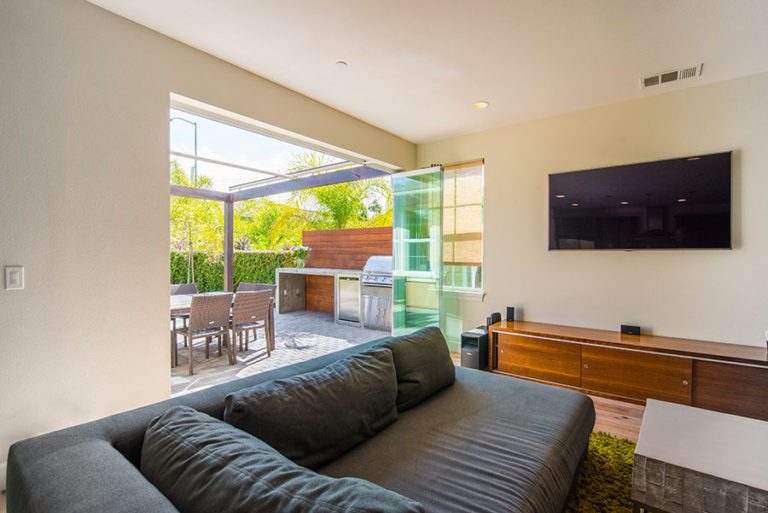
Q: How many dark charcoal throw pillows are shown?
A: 3